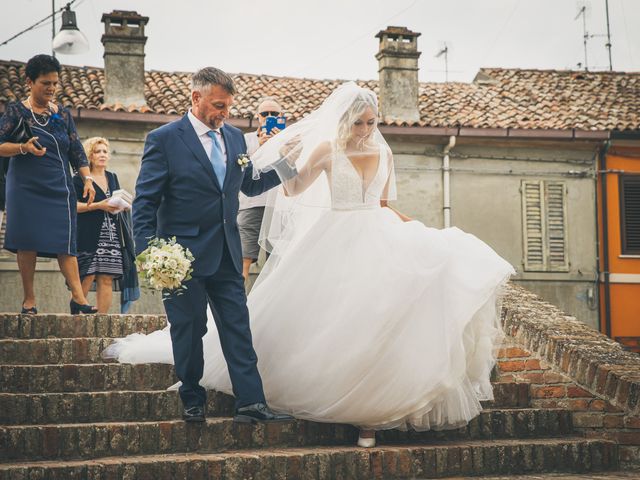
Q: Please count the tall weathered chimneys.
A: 2